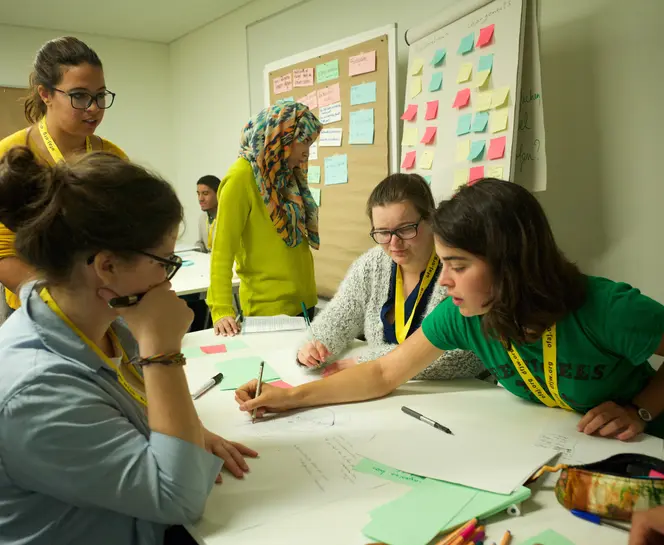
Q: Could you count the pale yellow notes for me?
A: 12